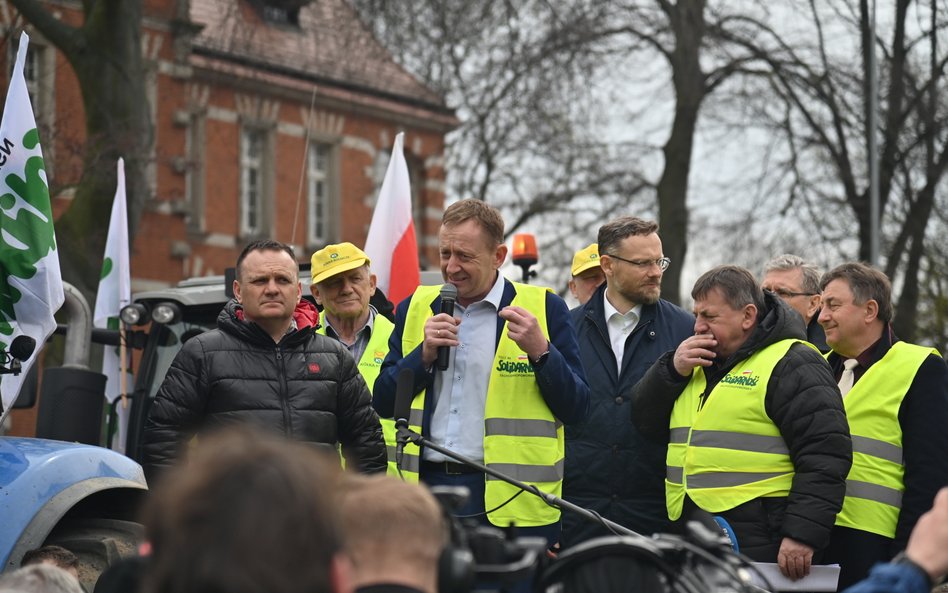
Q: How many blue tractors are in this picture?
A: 1